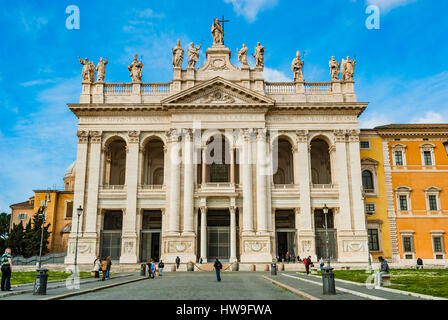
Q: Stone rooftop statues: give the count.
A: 11